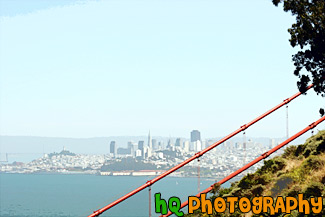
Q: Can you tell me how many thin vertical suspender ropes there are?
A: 4